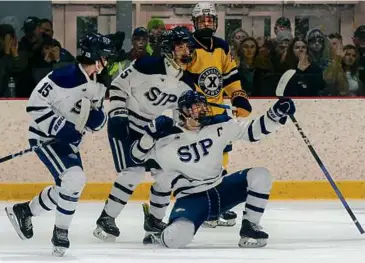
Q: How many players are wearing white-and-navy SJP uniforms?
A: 3